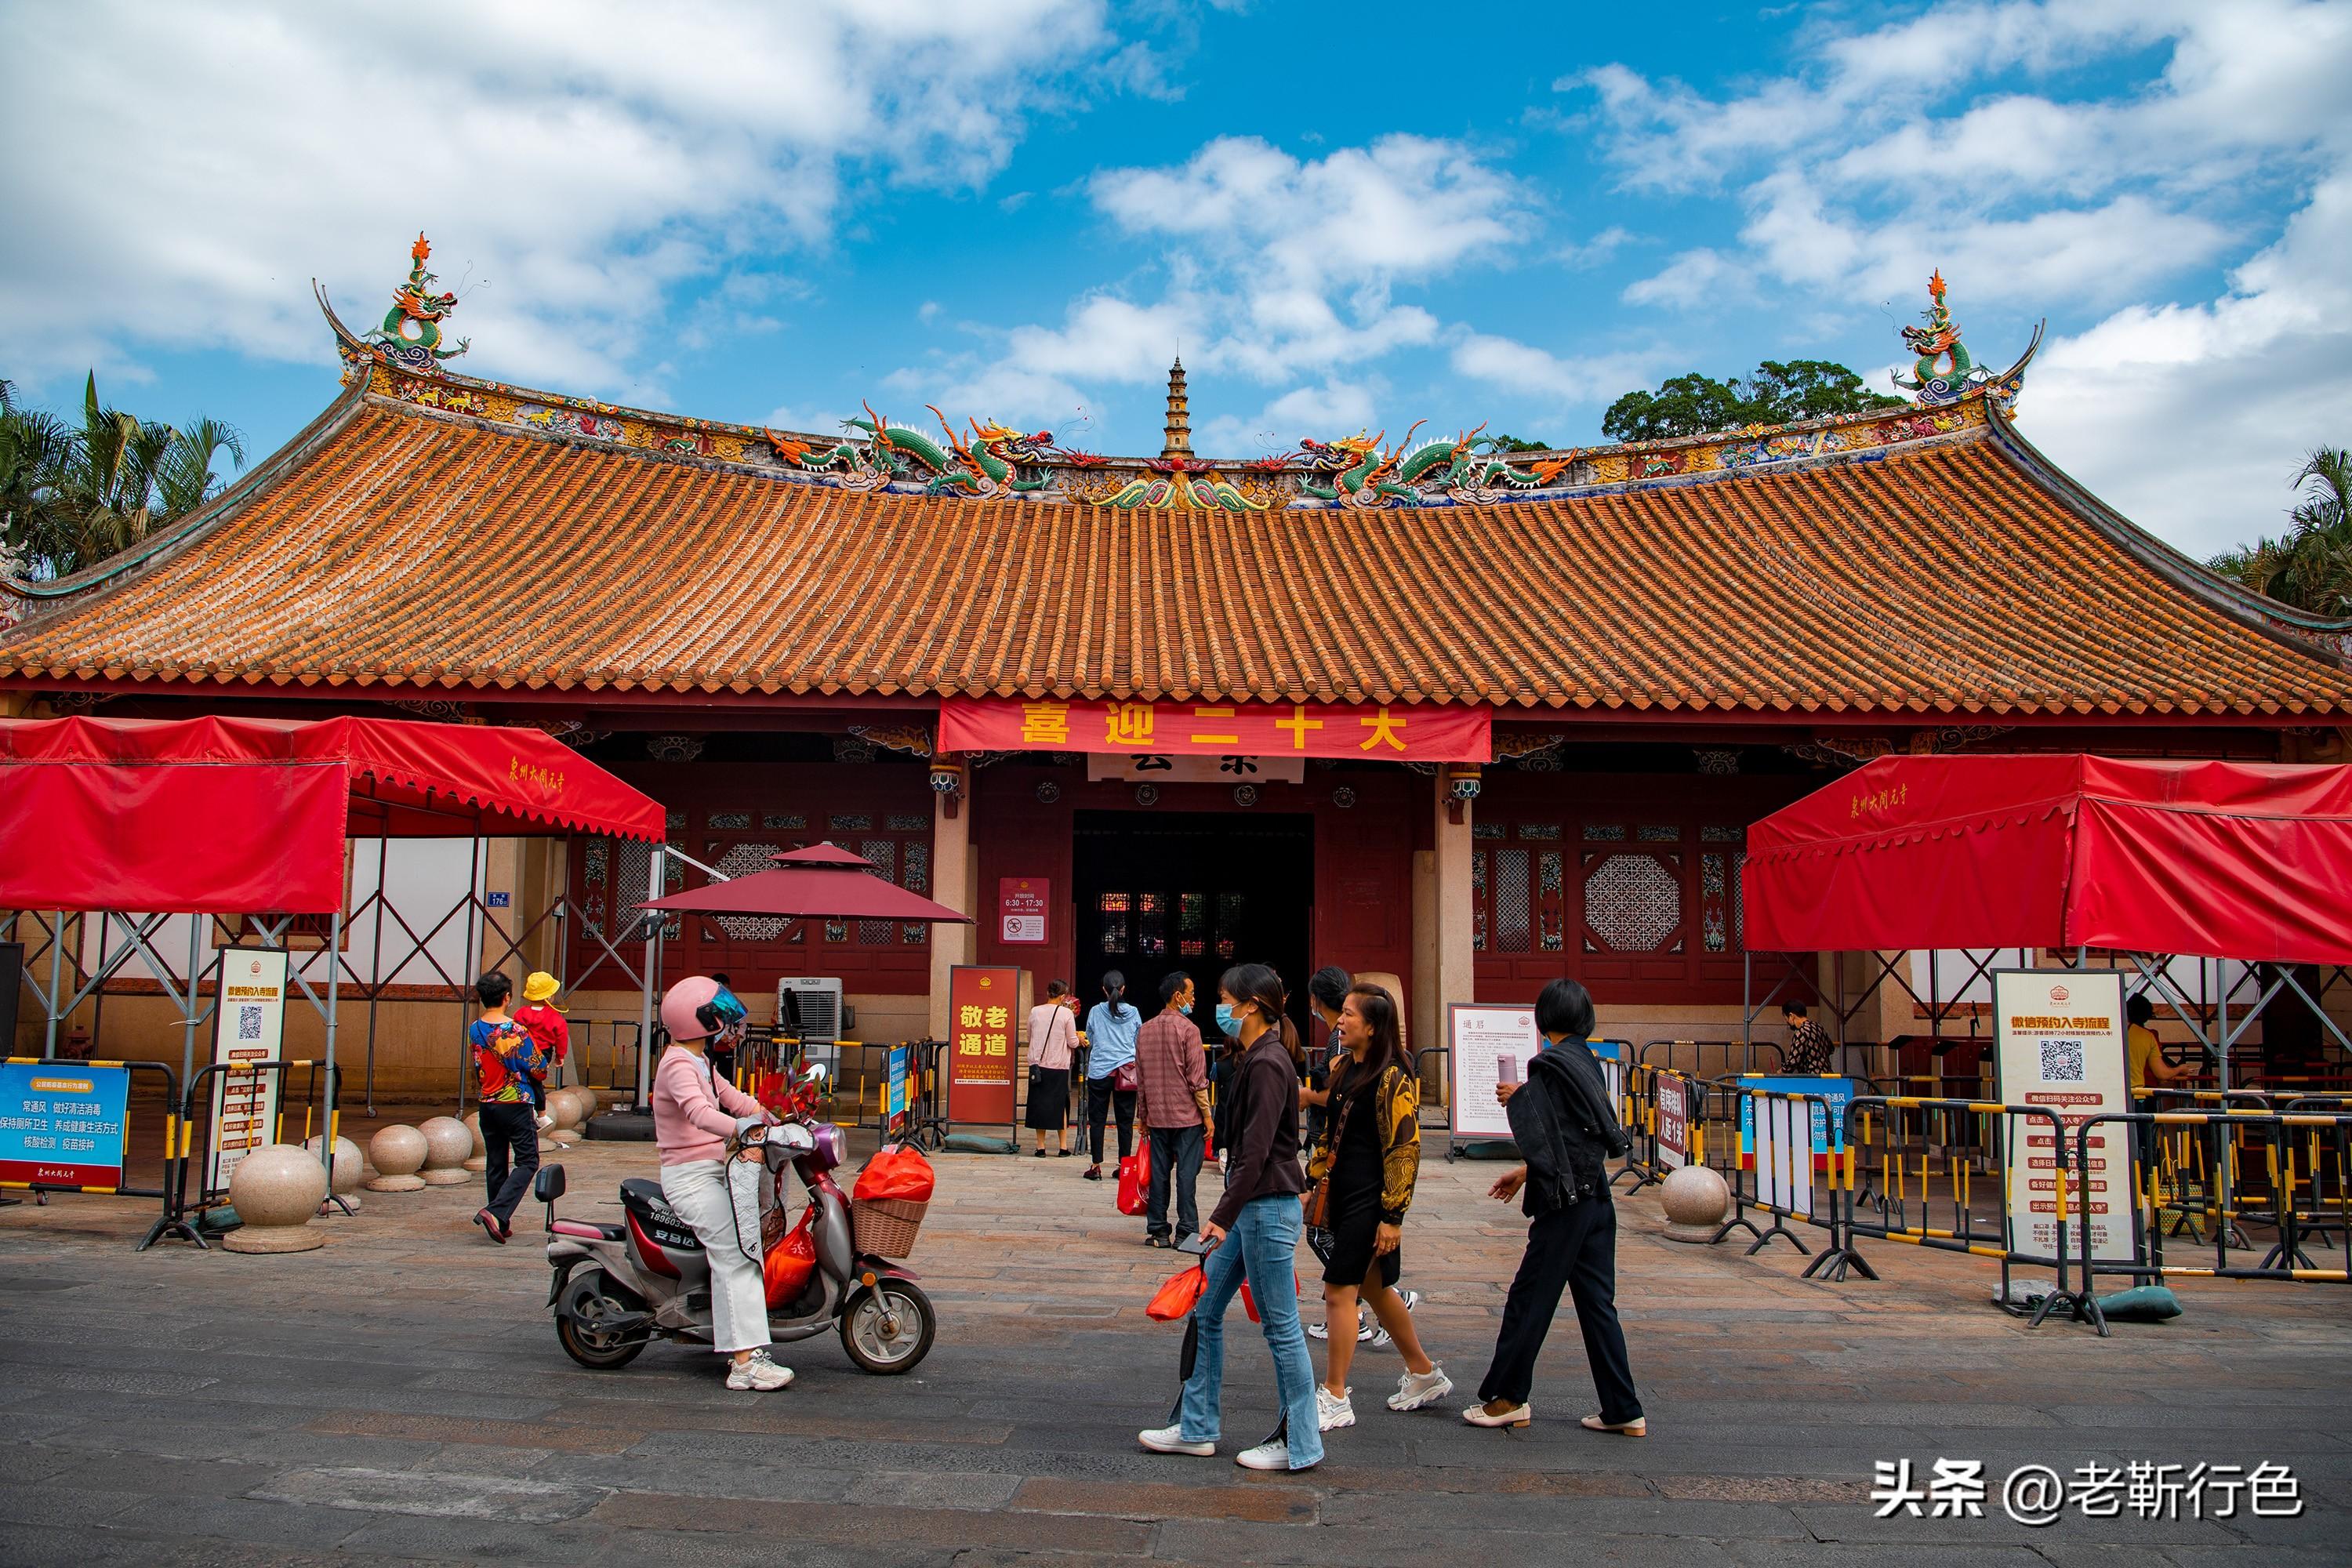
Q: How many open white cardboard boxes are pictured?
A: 0